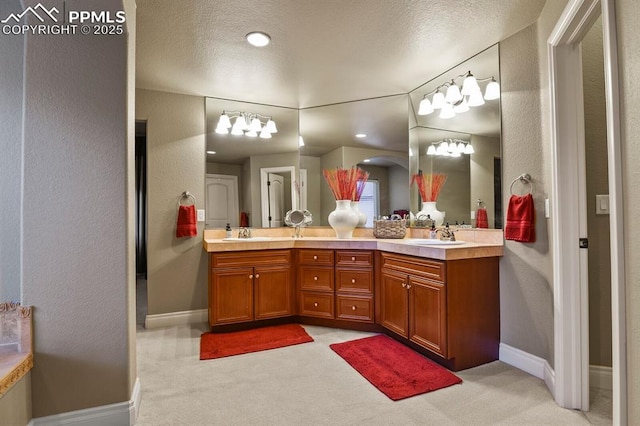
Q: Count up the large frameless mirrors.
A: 3